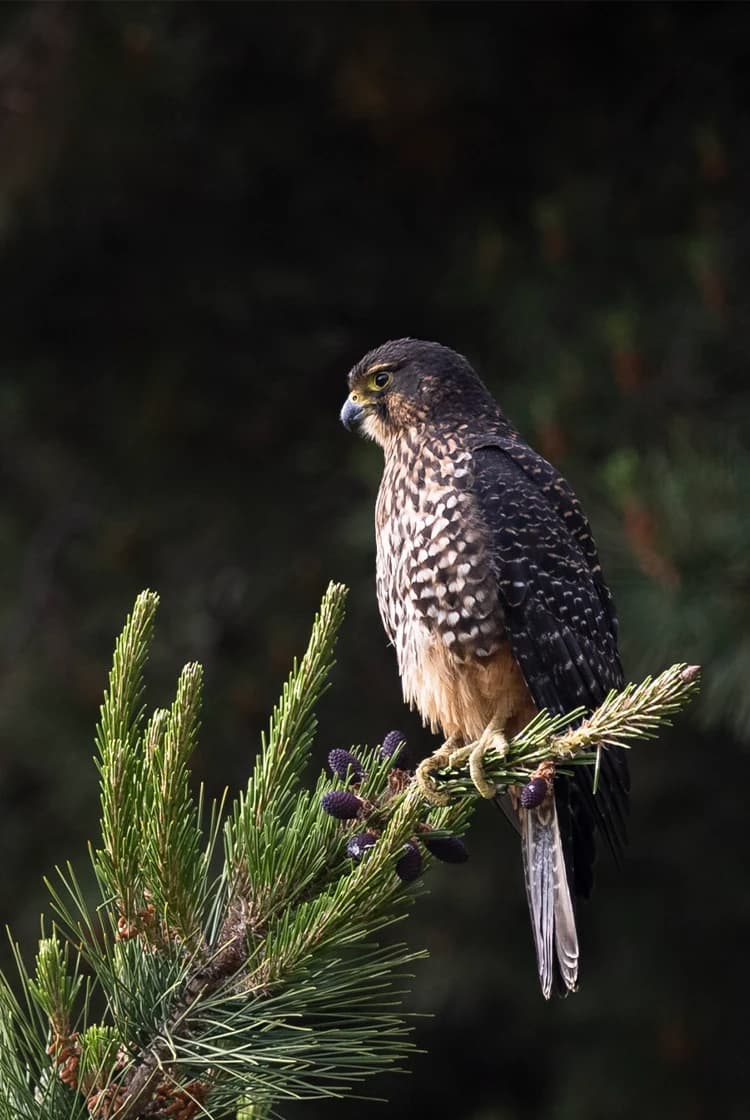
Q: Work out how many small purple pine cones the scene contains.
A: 7